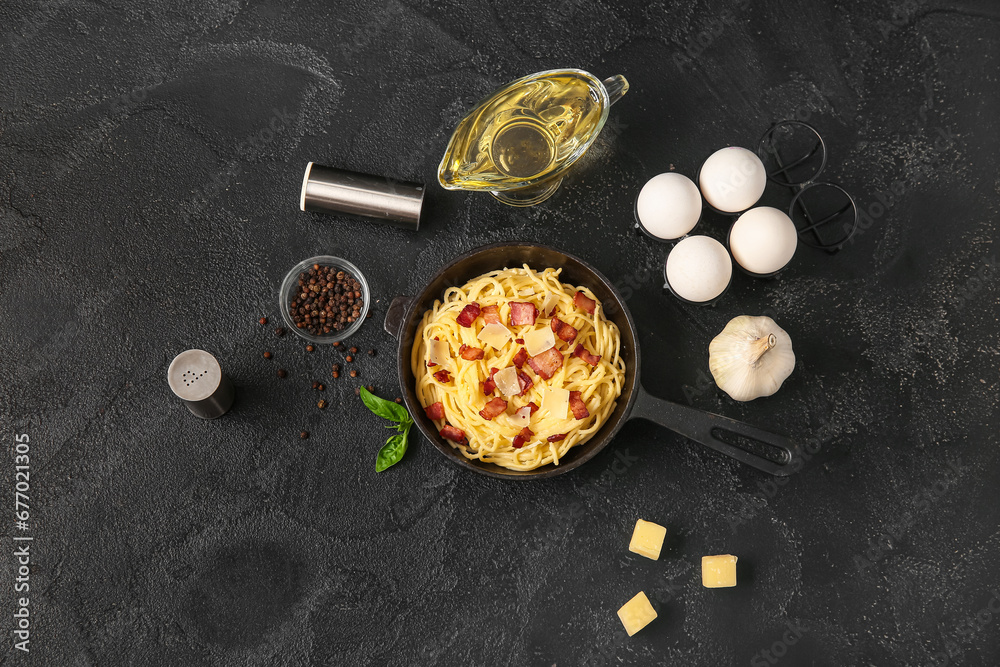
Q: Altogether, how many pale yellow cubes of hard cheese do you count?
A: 3